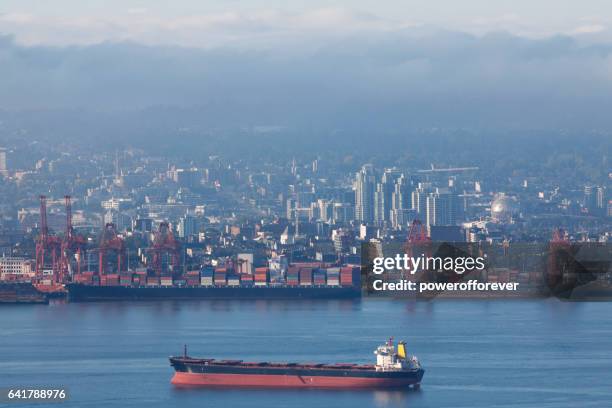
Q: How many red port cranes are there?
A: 6